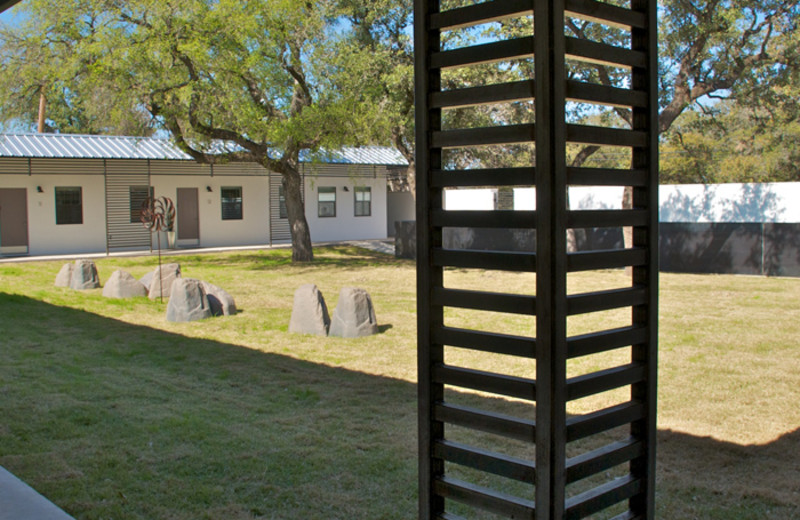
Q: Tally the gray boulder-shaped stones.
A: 9